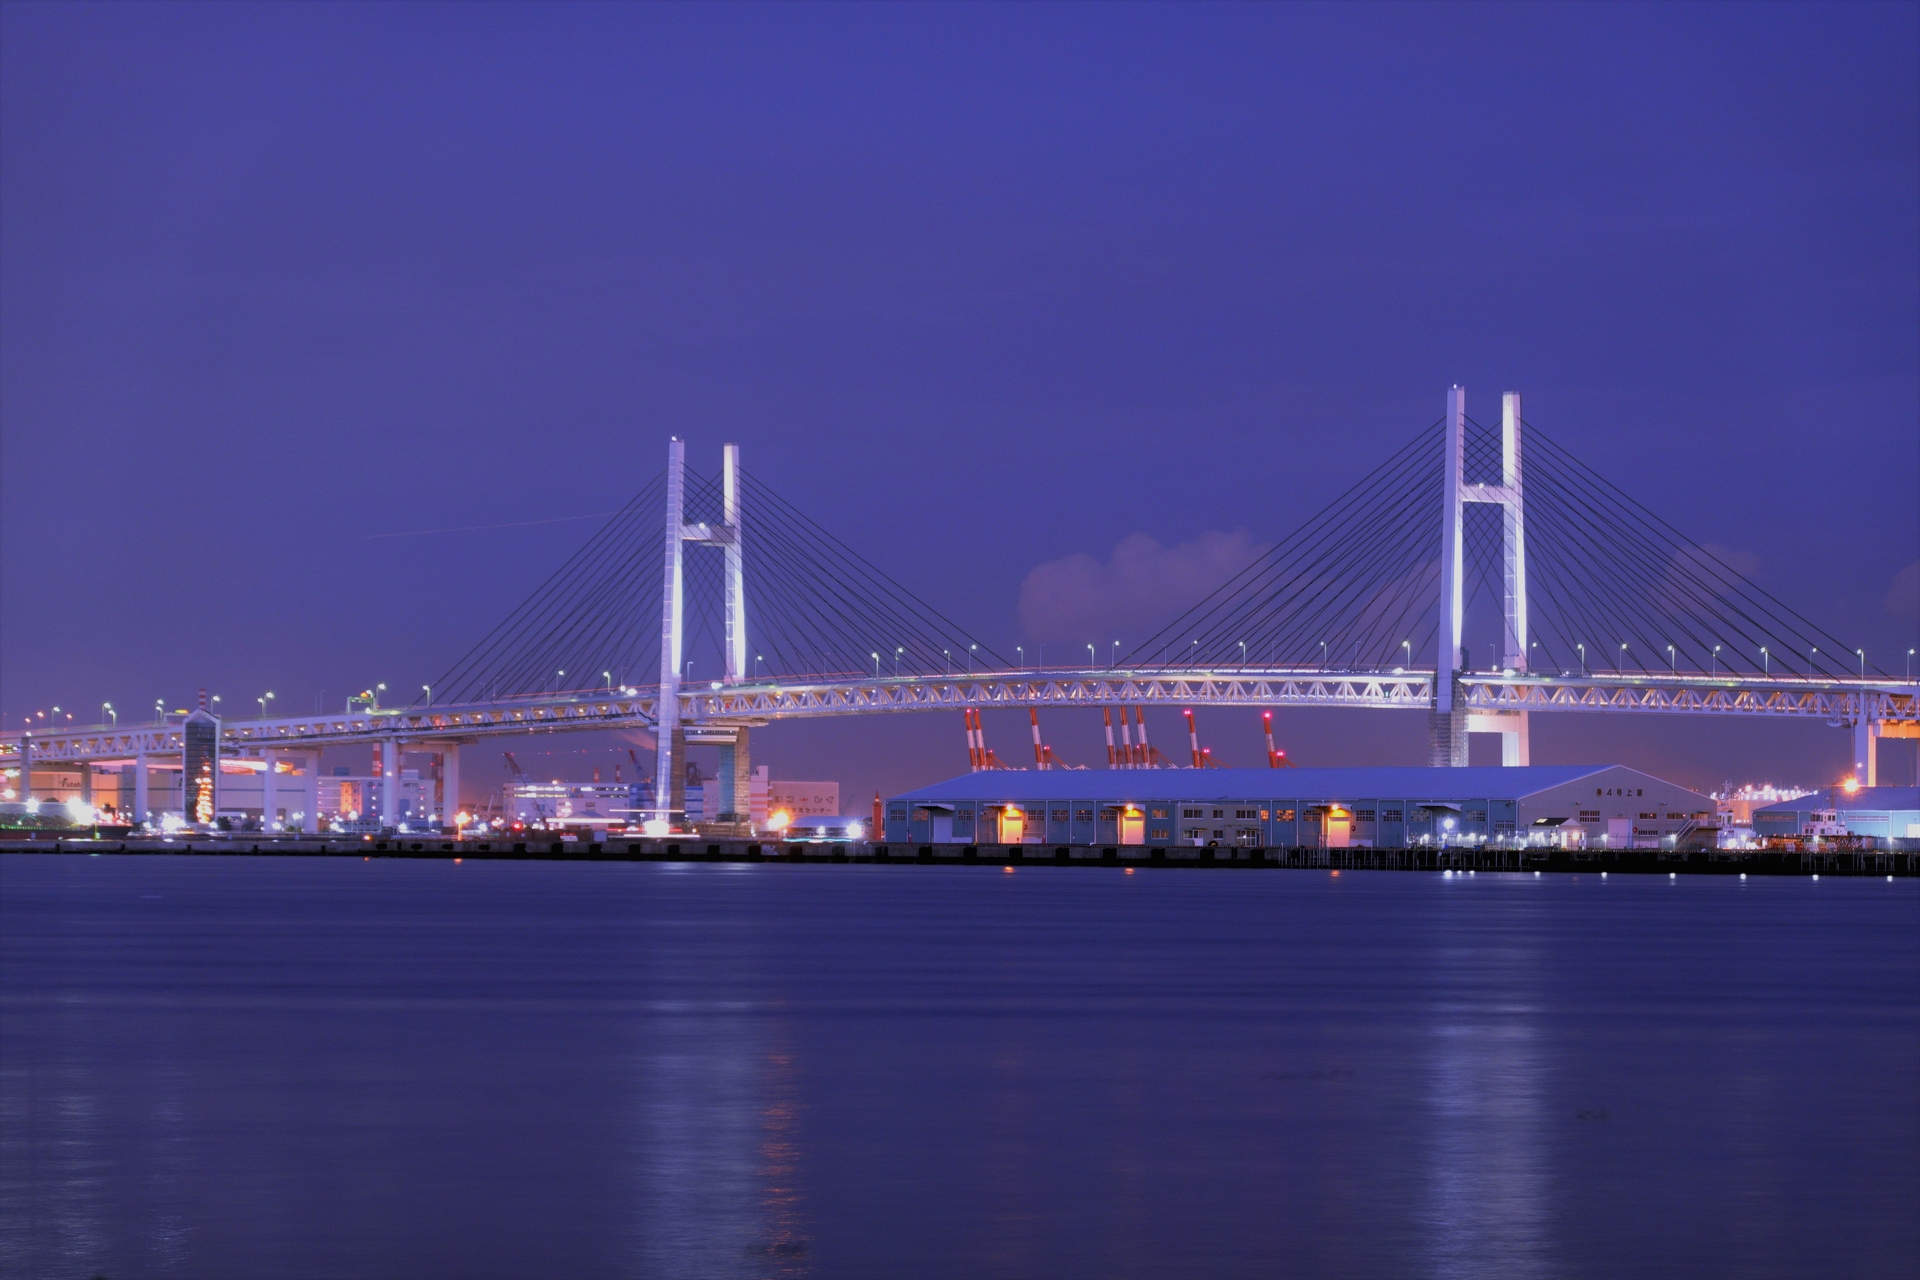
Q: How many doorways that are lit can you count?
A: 3